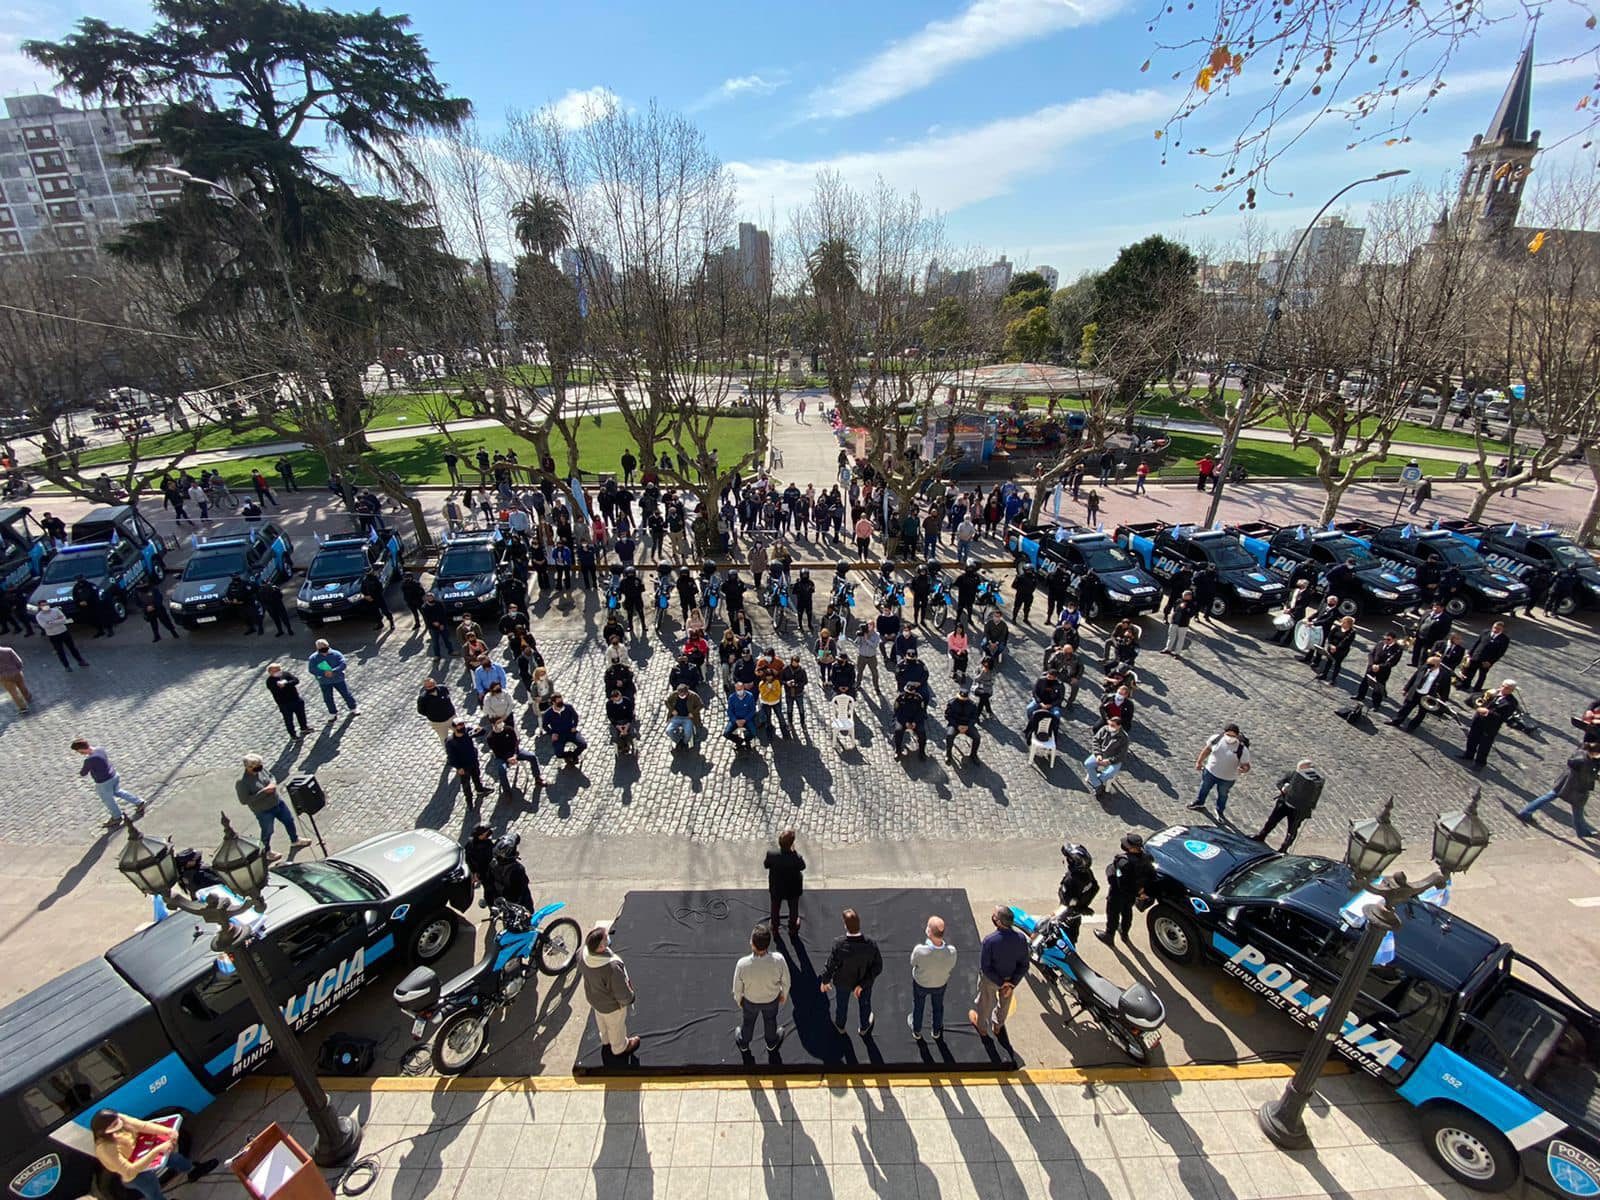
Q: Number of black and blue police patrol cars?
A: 12